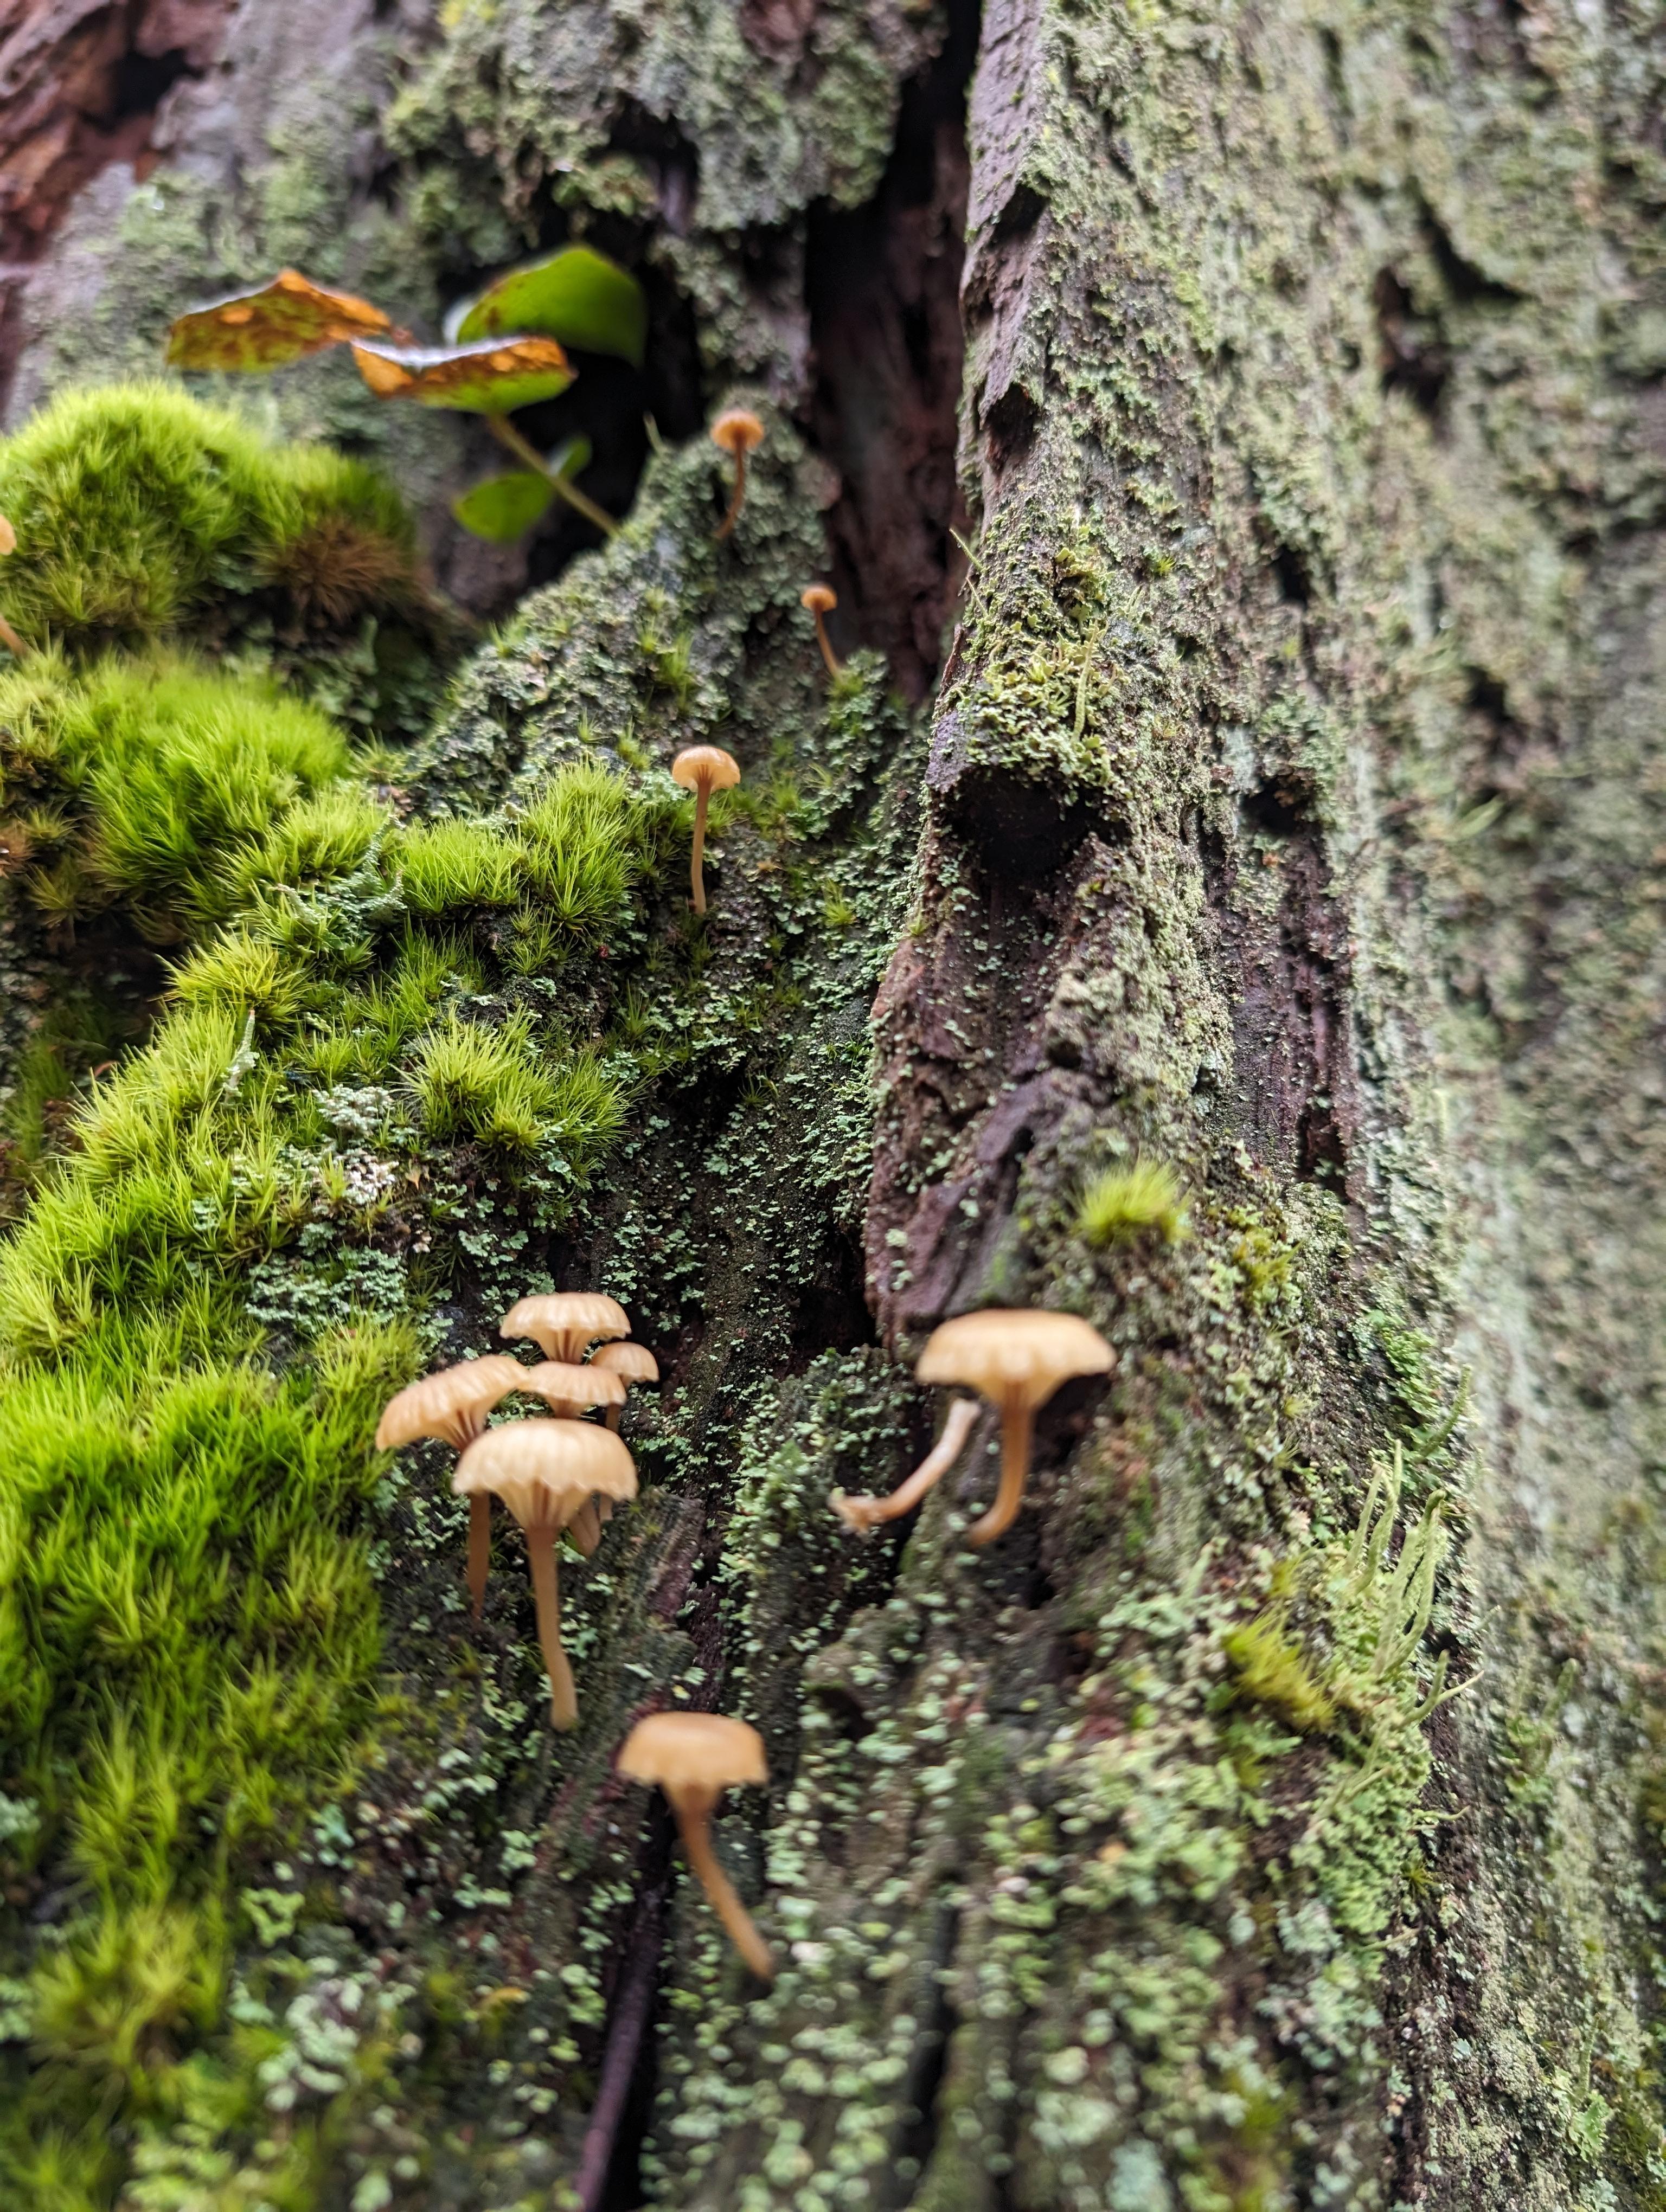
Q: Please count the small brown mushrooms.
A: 11